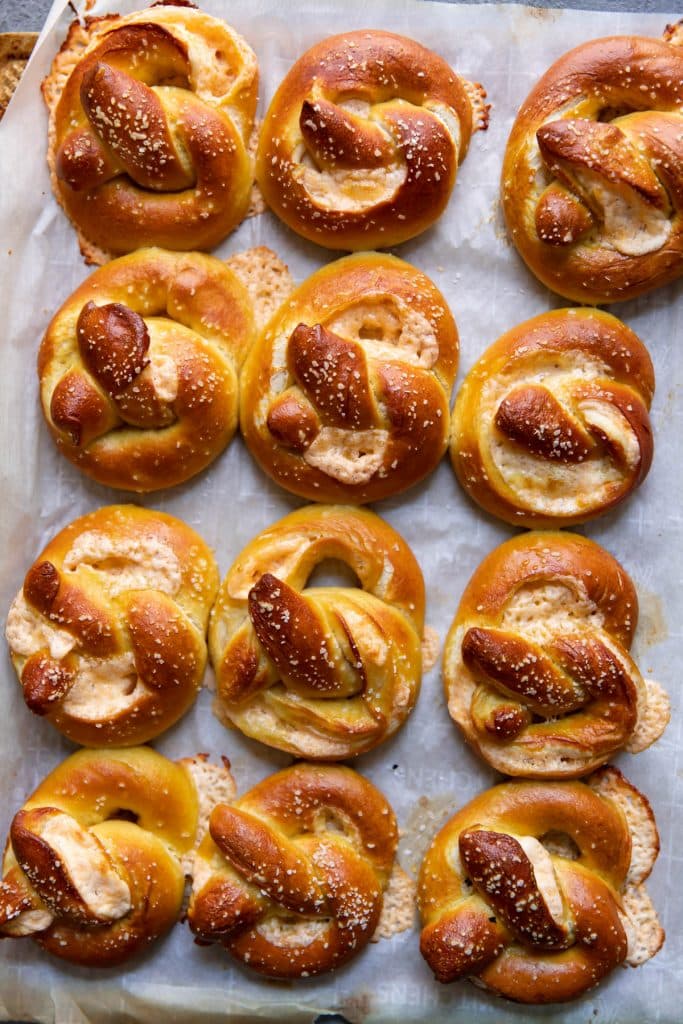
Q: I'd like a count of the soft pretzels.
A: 12